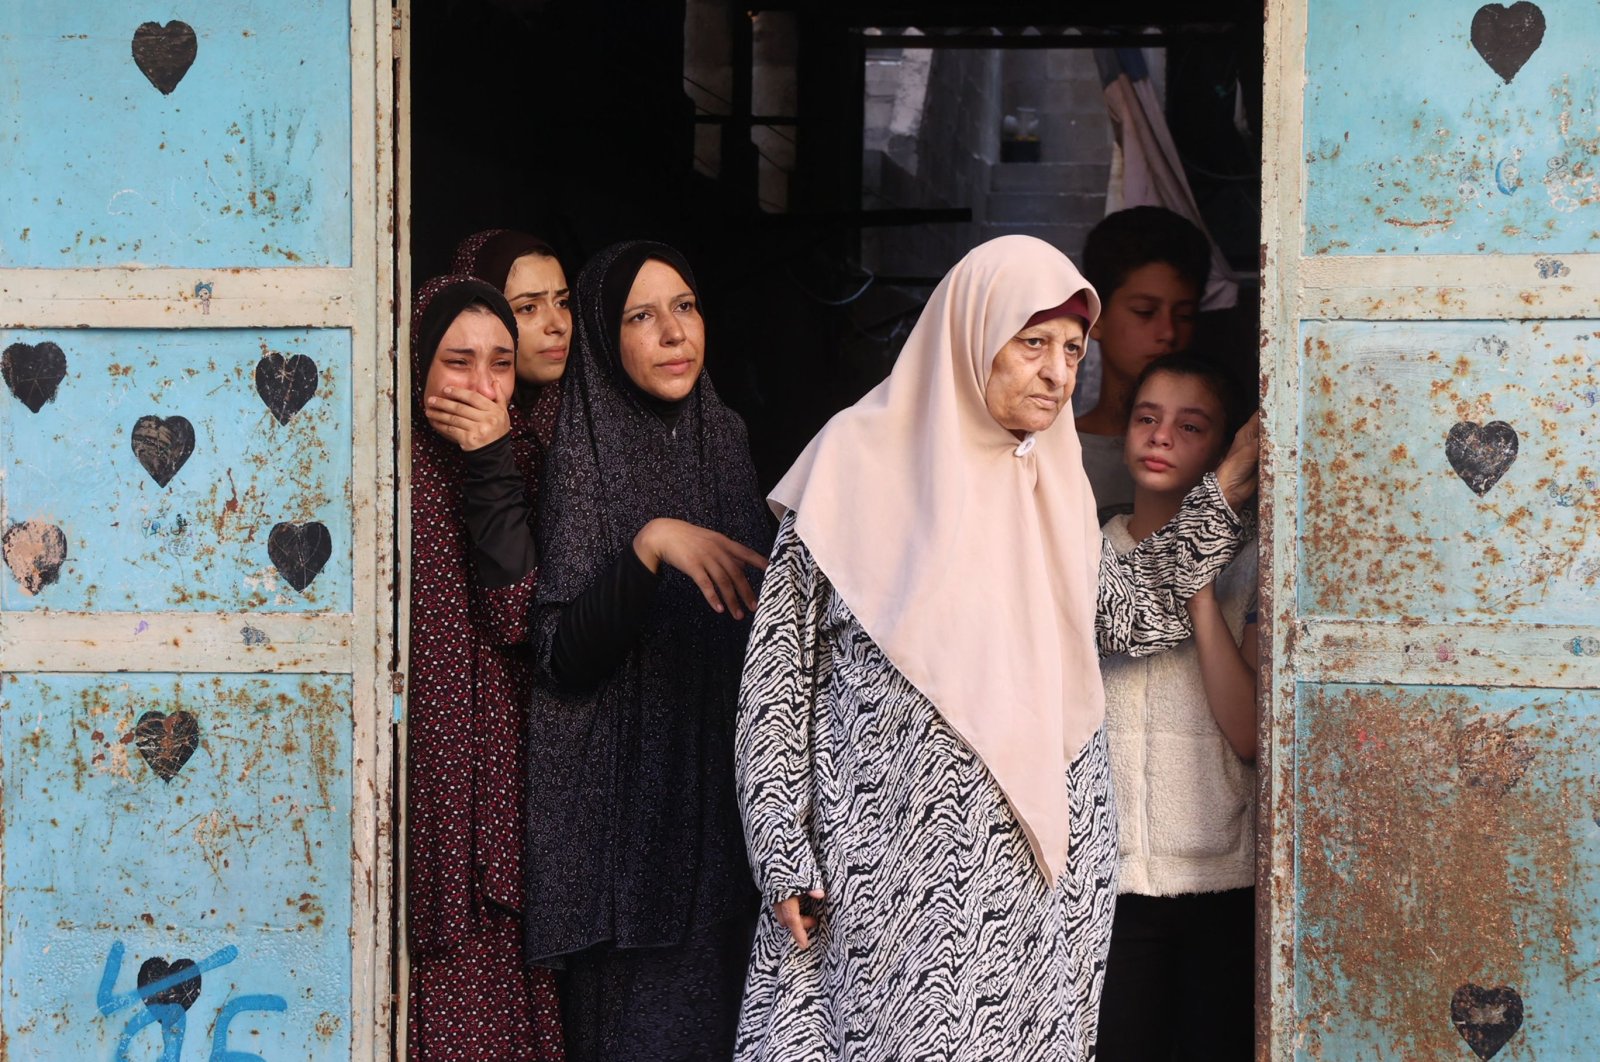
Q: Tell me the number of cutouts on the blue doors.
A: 11